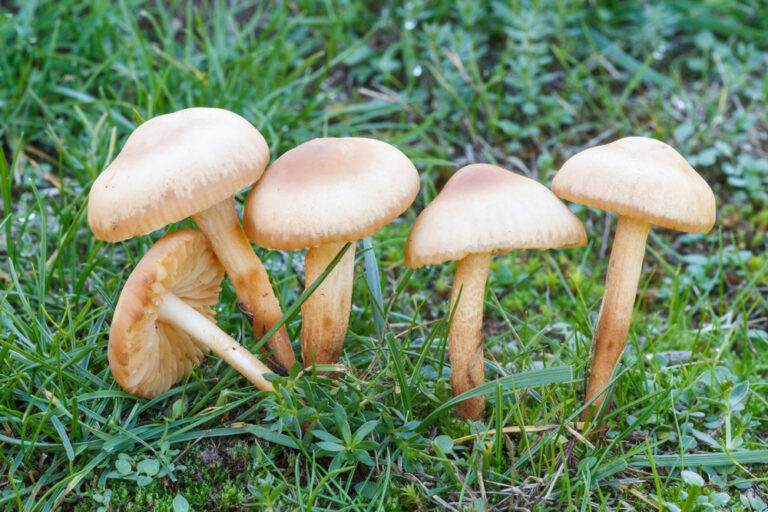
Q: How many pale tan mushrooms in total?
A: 5